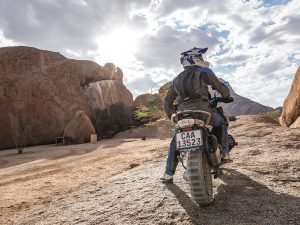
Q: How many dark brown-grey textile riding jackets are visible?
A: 1